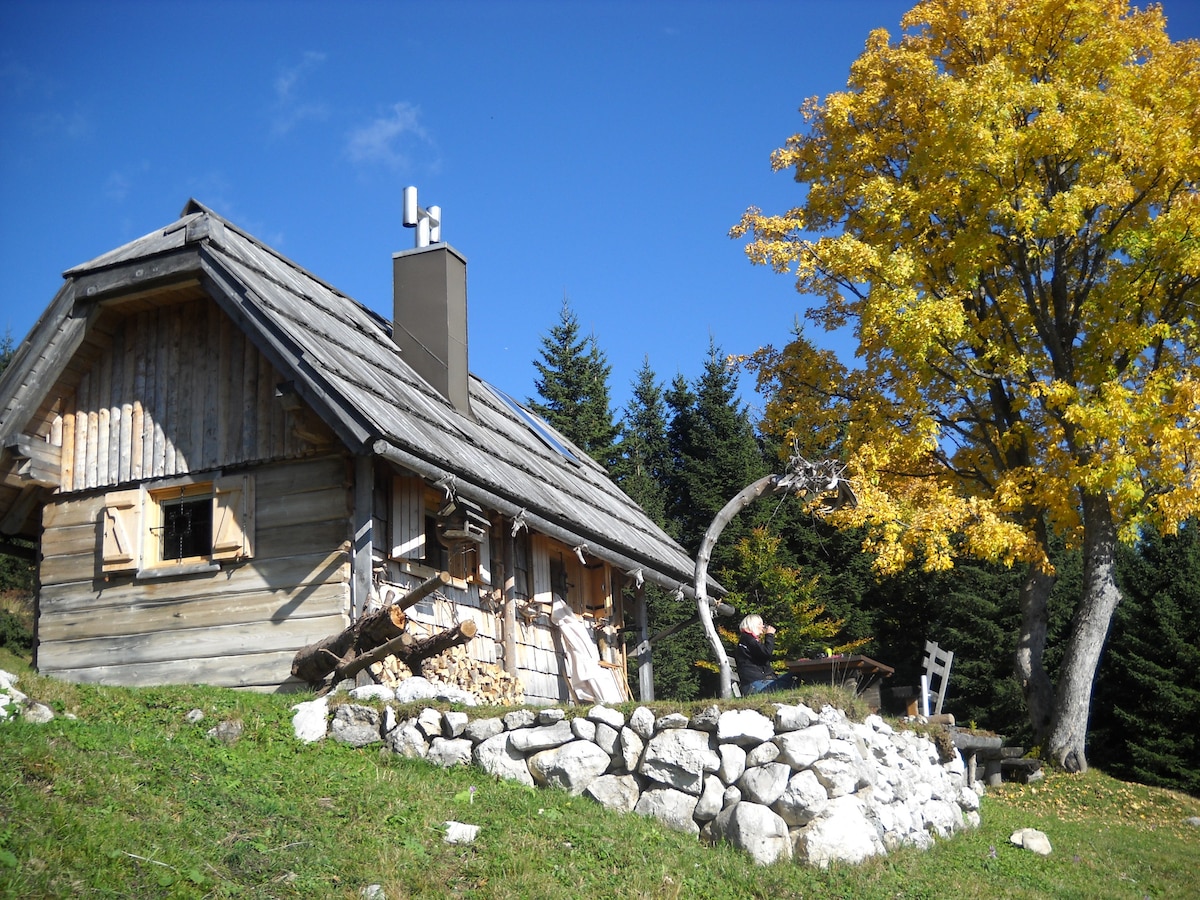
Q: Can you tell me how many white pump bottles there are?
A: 0